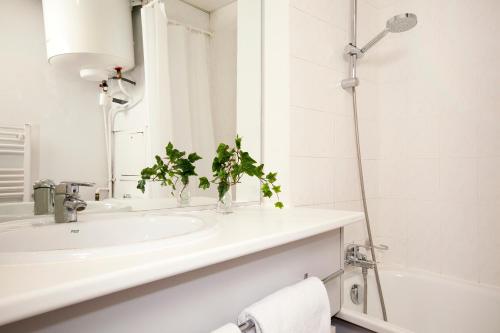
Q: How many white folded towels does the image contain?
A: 2